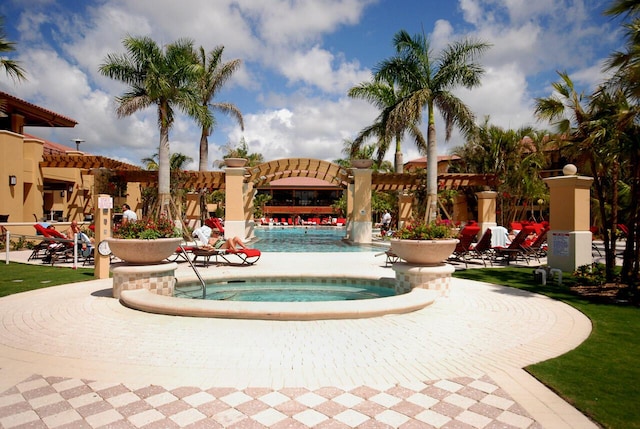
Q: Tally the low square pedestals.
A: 2